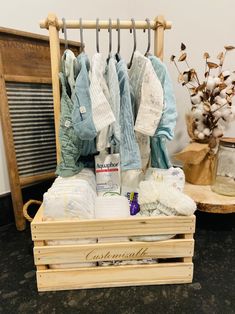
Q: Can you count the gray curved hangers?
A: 7